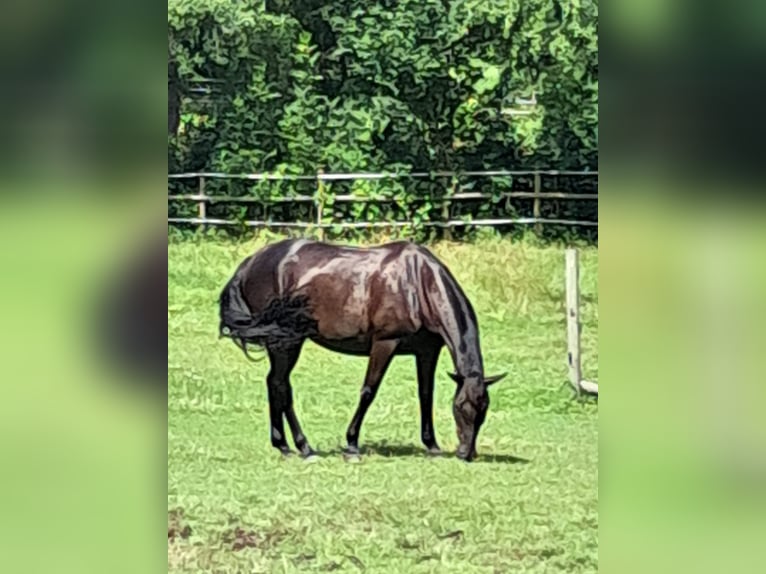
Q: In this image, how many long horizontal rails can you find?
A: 3